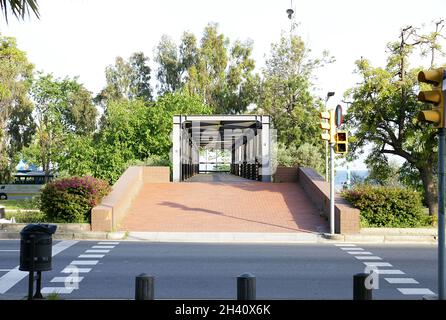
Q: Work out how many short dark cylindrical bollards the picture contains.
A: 3